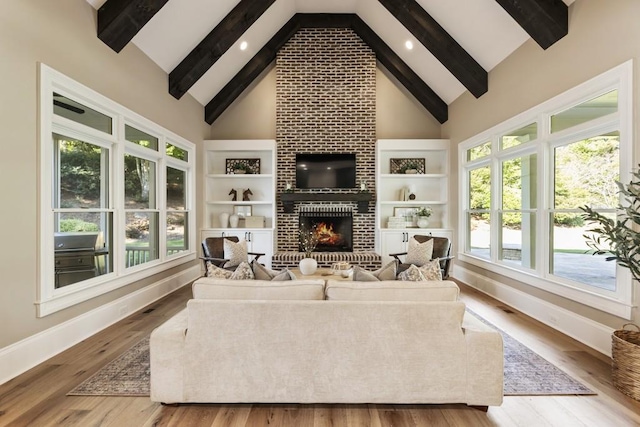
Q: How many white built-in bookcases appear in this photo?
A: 2